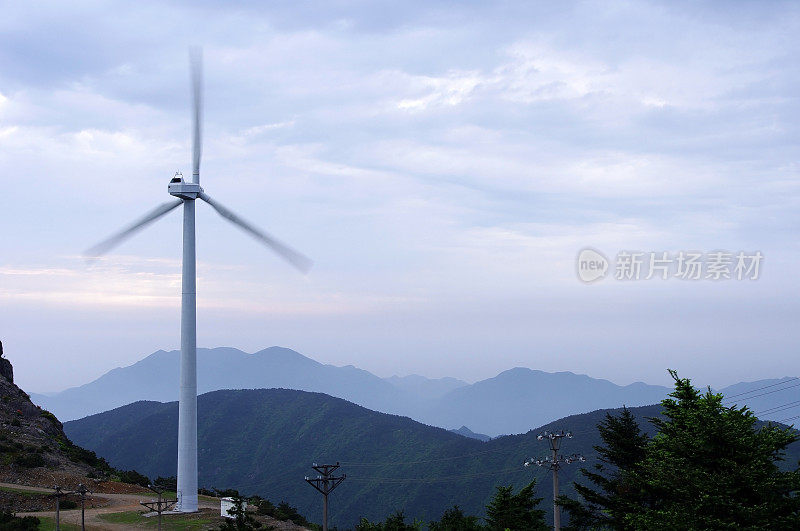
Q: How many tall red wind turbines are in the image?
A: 0